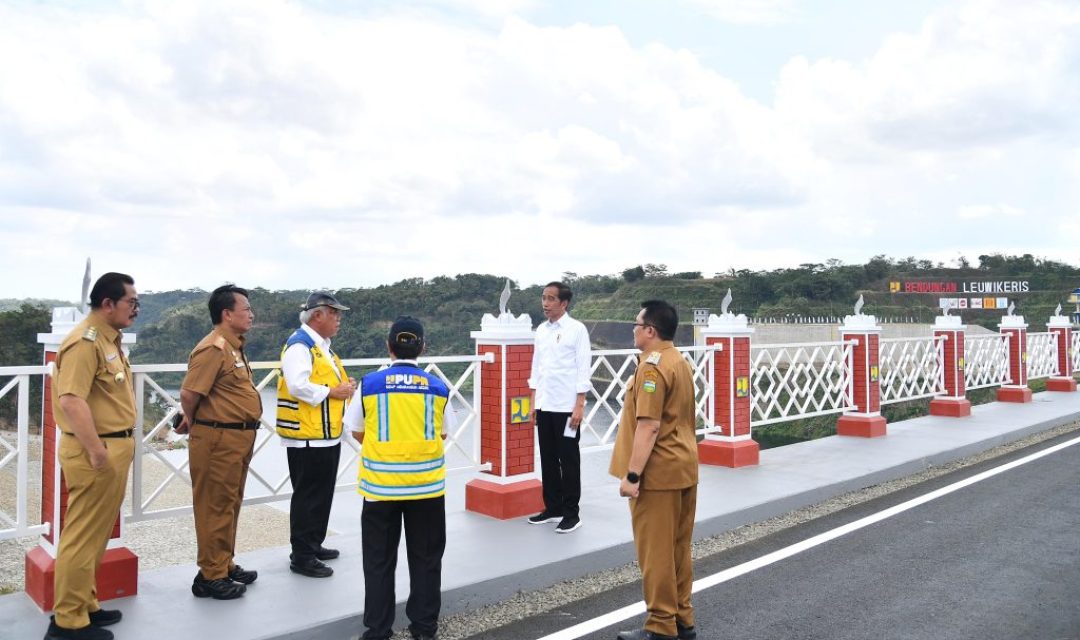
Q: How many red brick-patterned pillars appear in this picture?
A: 7